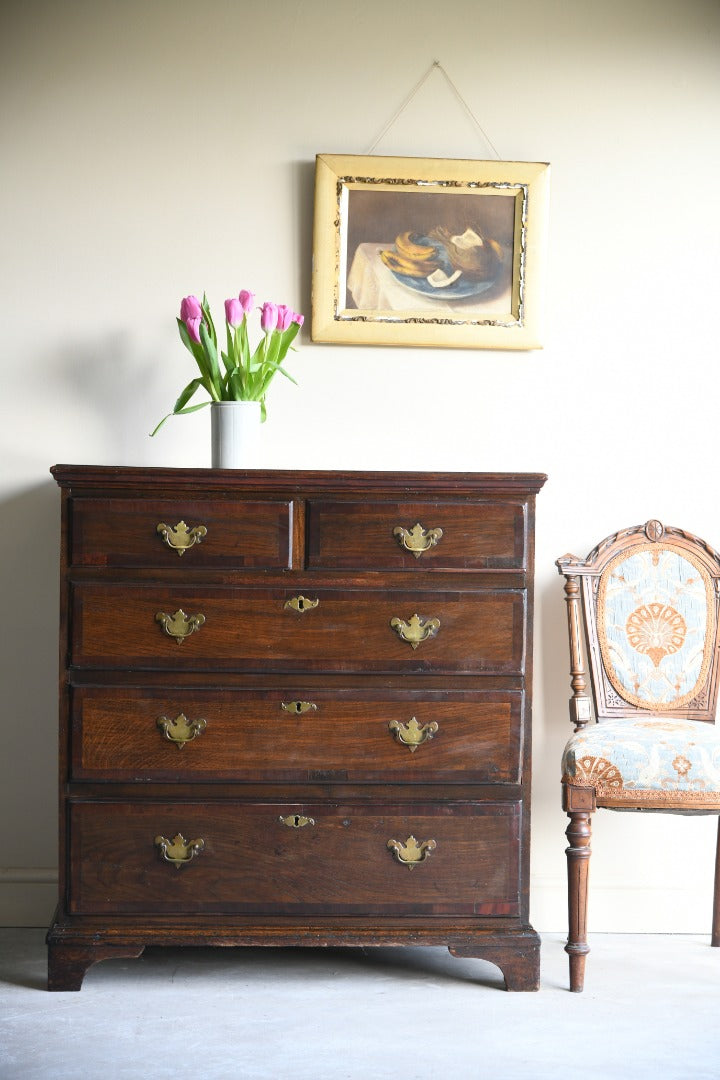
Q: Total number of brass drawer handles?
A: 8